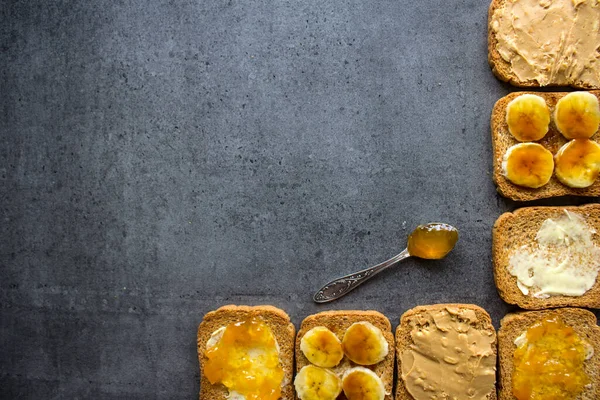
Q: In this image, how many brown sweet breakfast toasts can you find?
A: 7